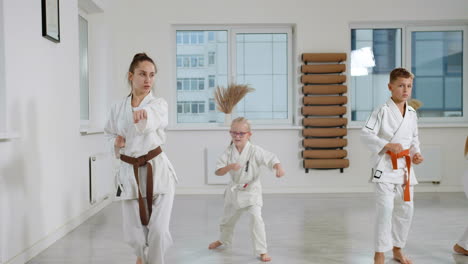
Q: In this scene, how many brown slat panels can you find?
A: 11